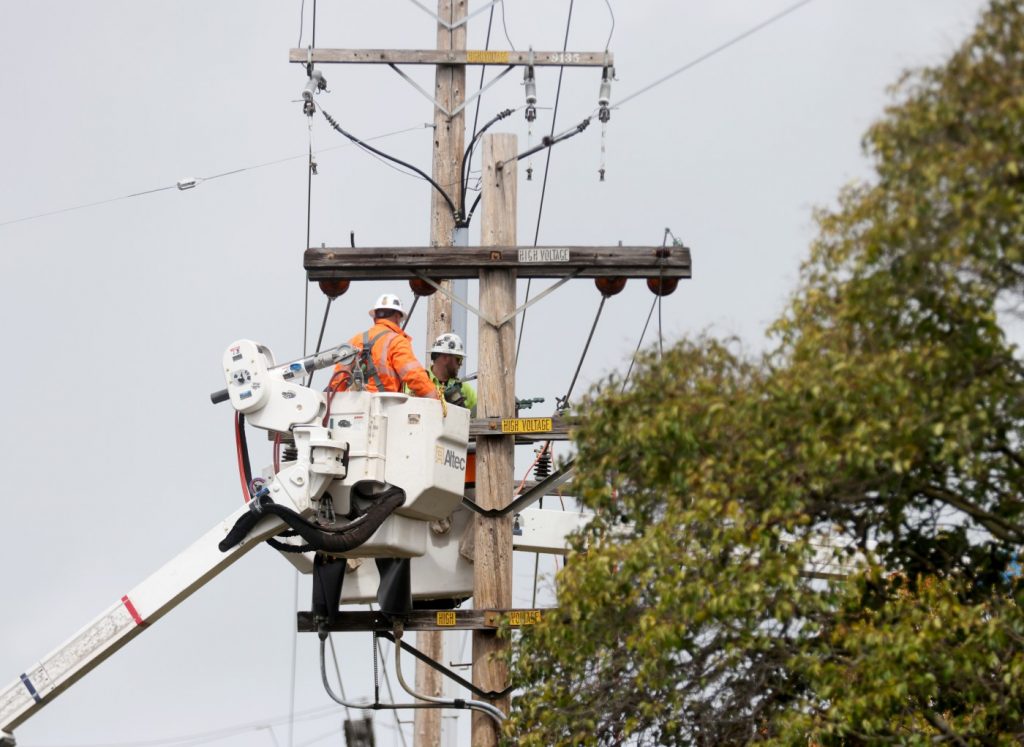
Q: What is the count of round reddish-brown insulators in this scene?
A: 4